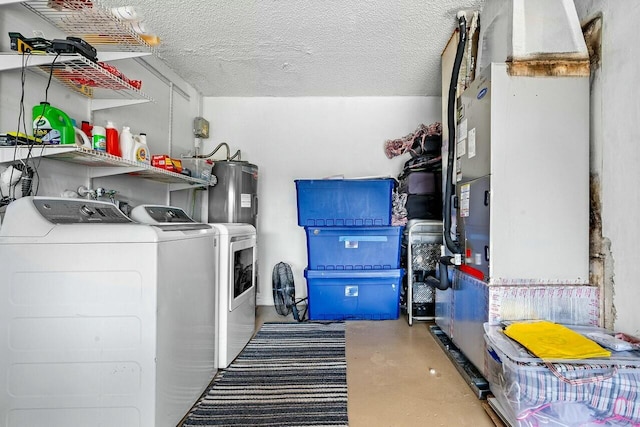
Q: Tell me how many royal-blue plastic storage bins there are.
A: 3